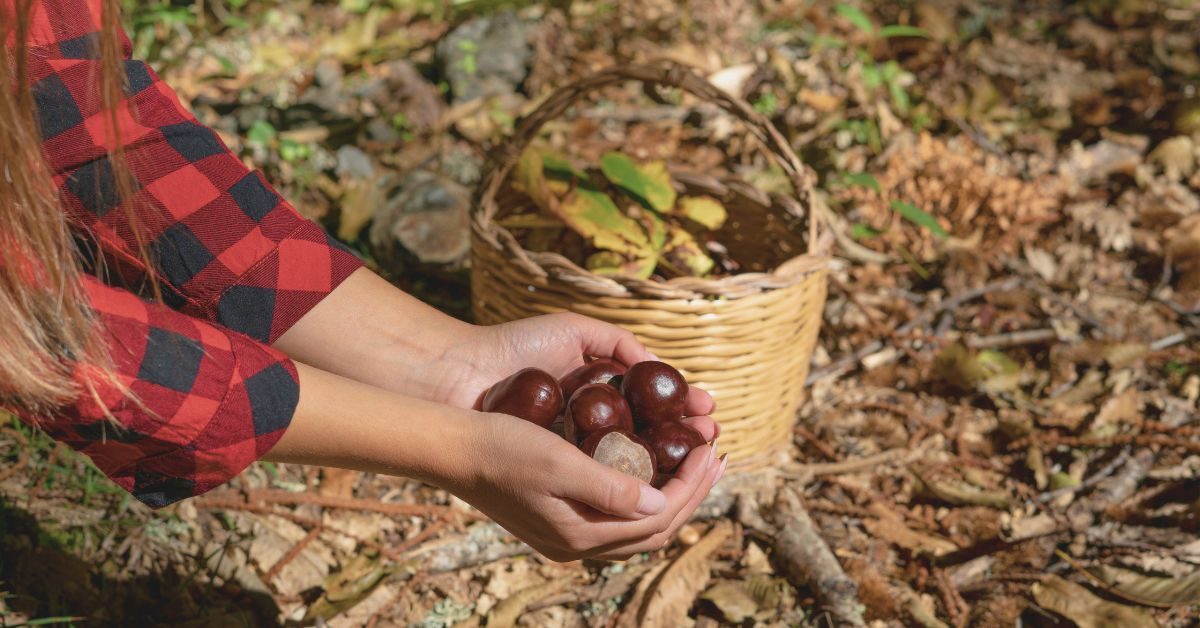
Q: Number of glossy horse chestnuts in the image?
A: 6